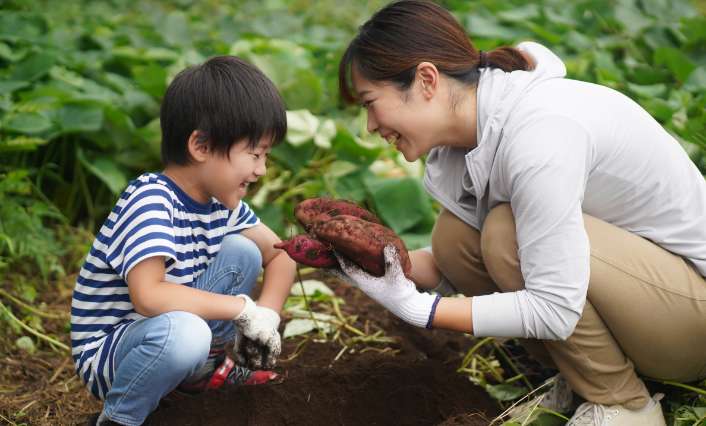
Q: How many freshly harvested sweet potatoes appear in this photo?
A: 3